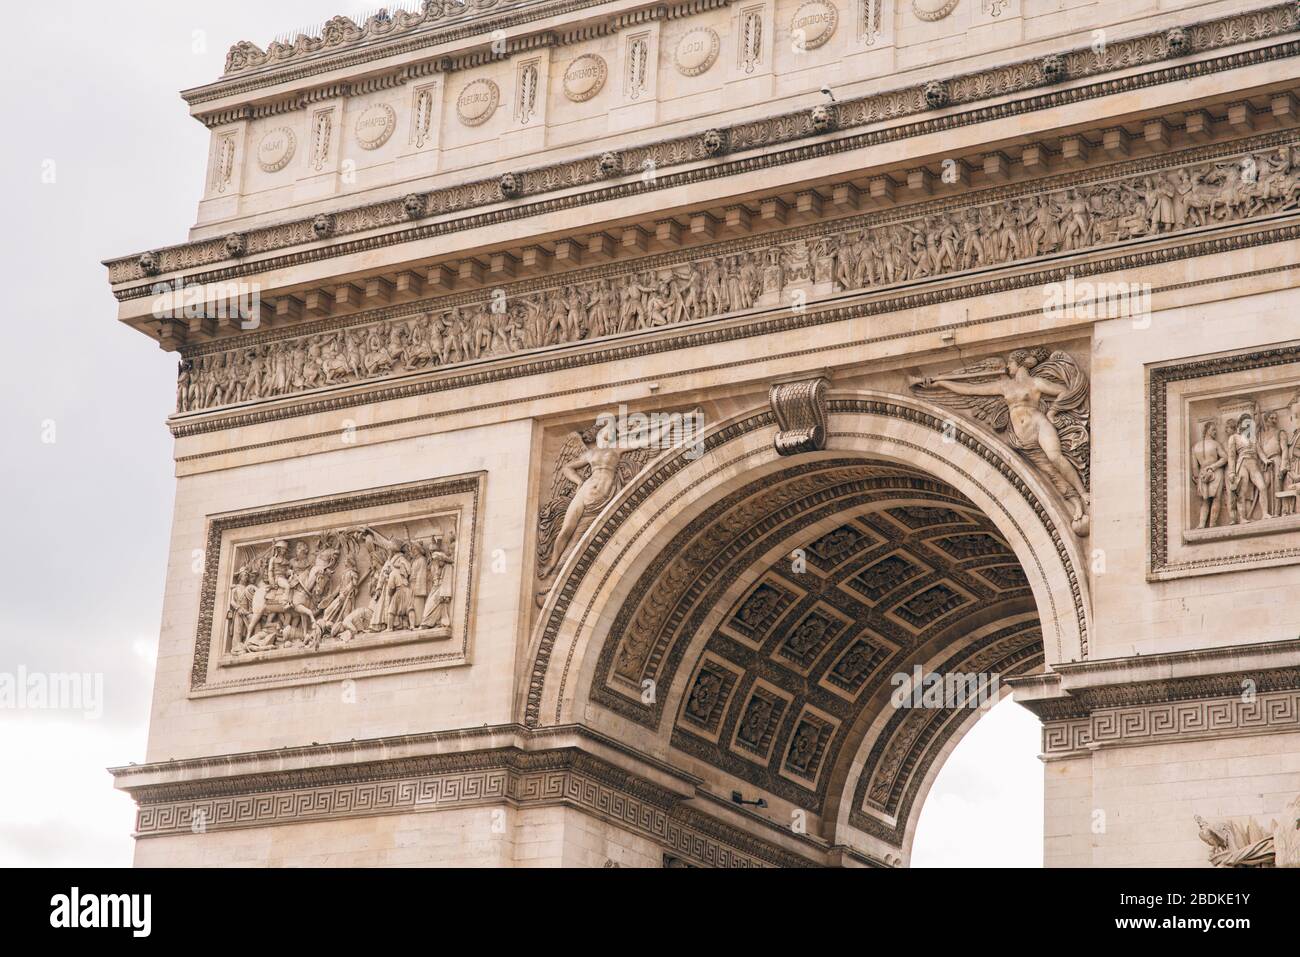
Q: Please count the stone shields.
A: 7